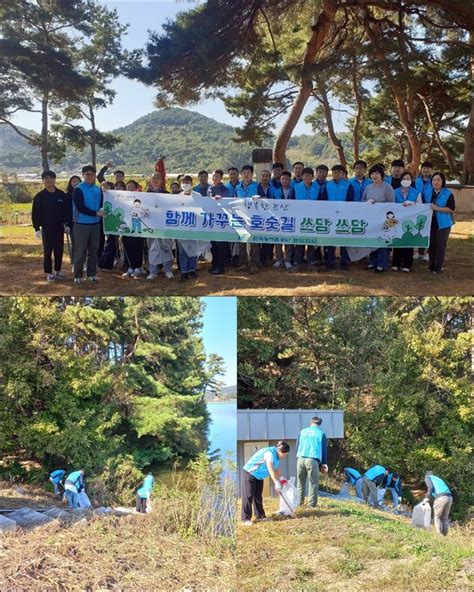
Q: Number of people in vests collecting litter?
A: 9